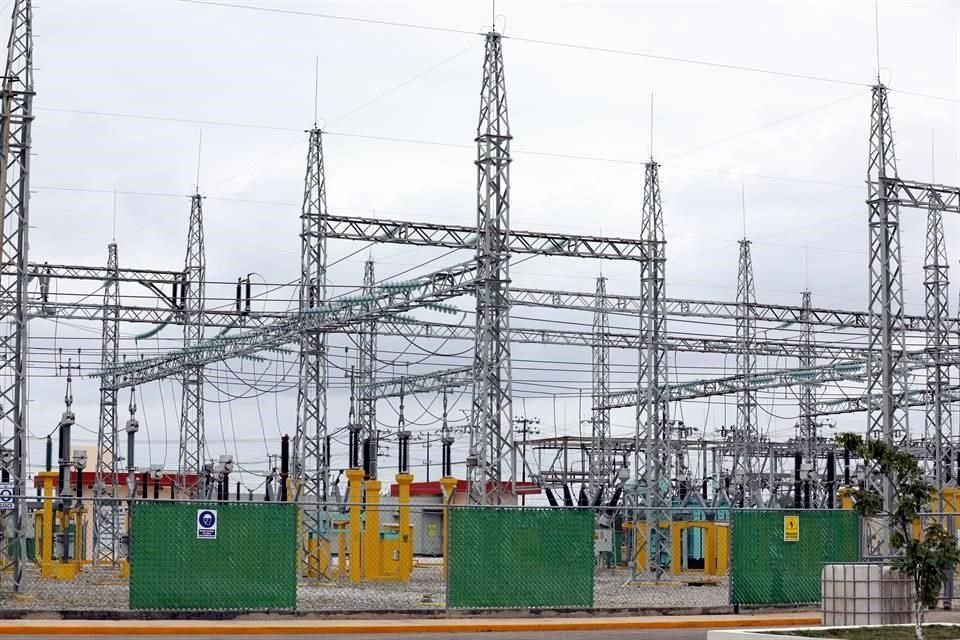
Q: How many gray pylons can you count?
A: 12